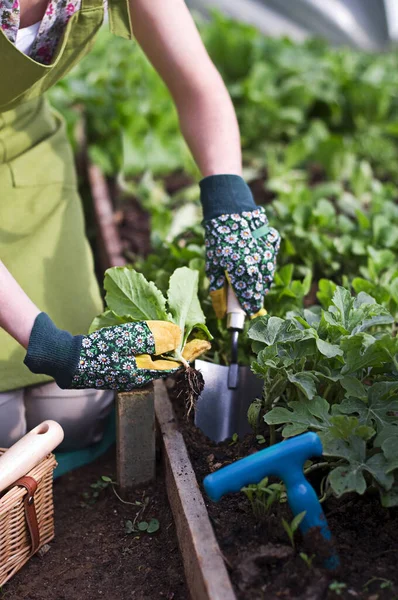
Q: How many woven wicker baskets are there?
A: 1